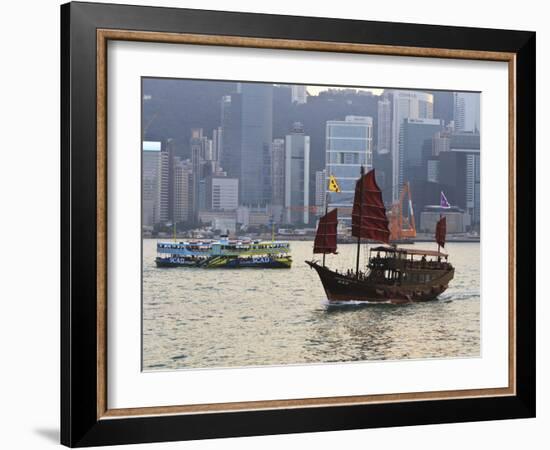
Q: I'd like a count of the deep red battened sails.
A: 3